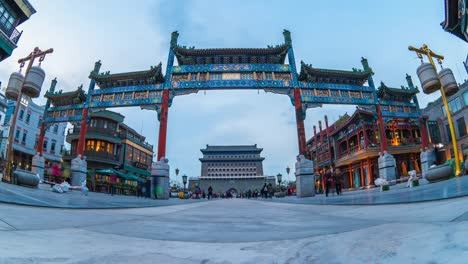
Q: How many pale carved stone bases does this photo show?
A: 6